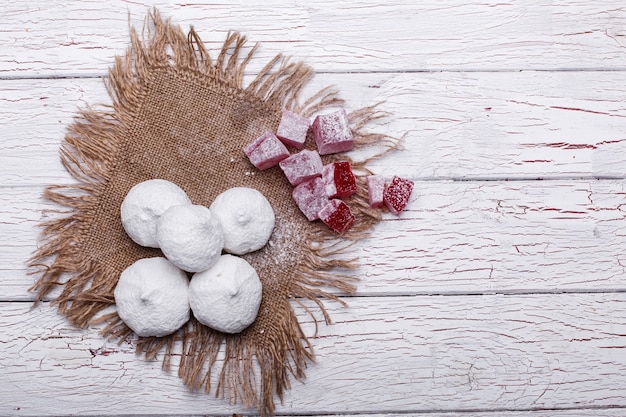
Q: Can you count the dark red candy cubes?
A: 3